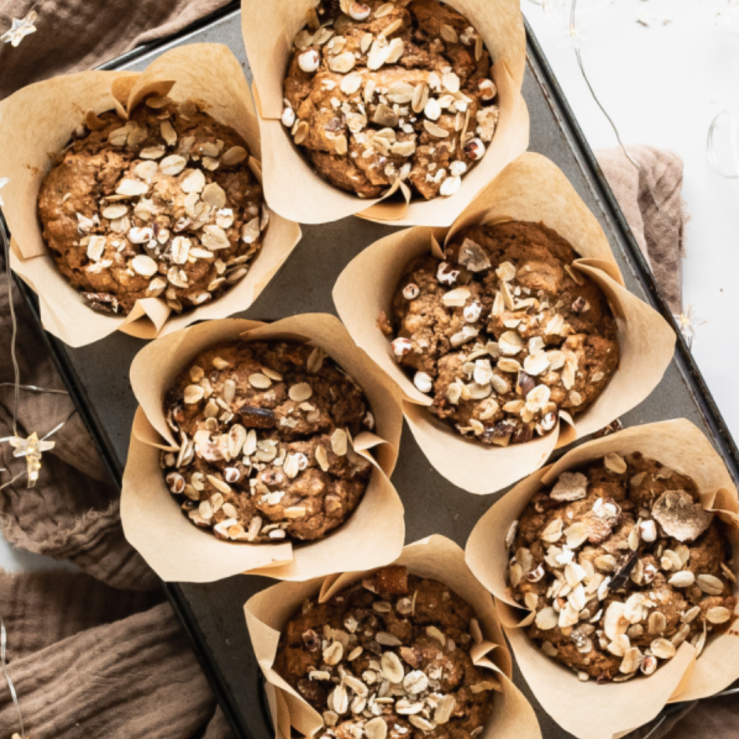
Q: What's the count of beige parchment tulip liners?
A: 6